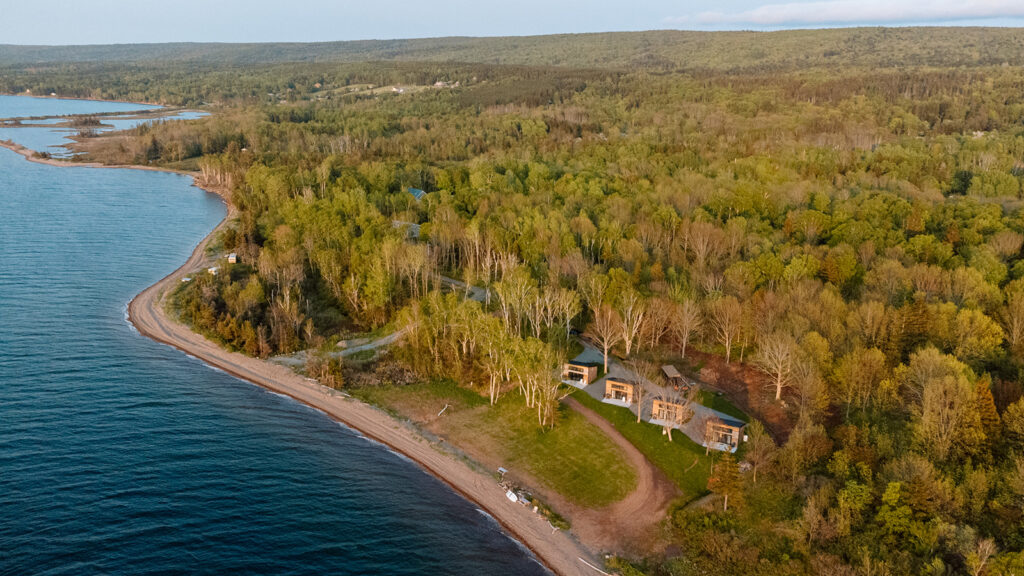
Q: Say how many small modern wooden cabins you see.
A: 4